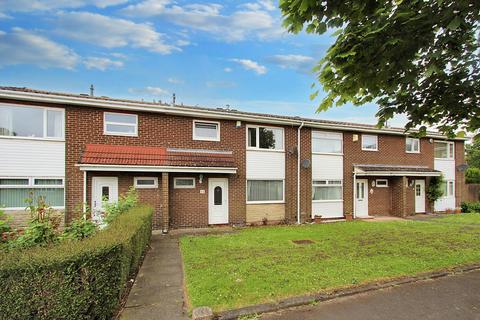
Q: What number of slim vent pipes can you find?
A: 2